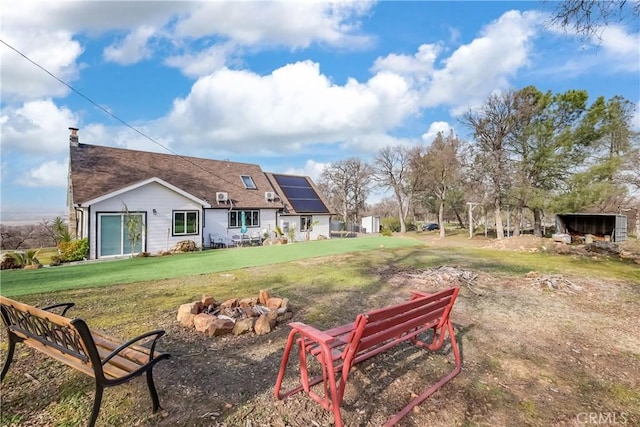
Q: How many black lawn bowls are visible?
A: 0